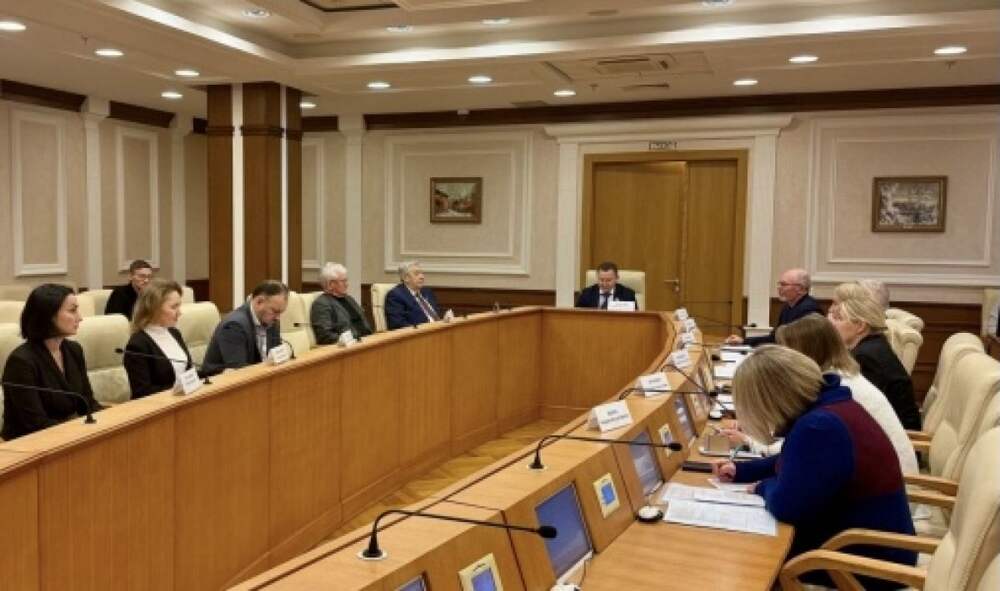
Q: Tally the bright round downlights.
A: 11